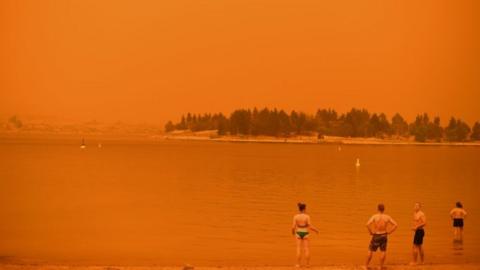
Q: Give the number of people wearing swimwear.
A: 4